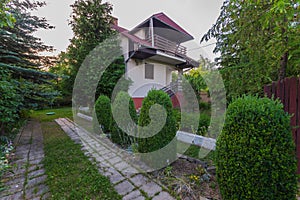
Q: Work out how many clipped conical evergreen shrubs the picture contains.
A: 4